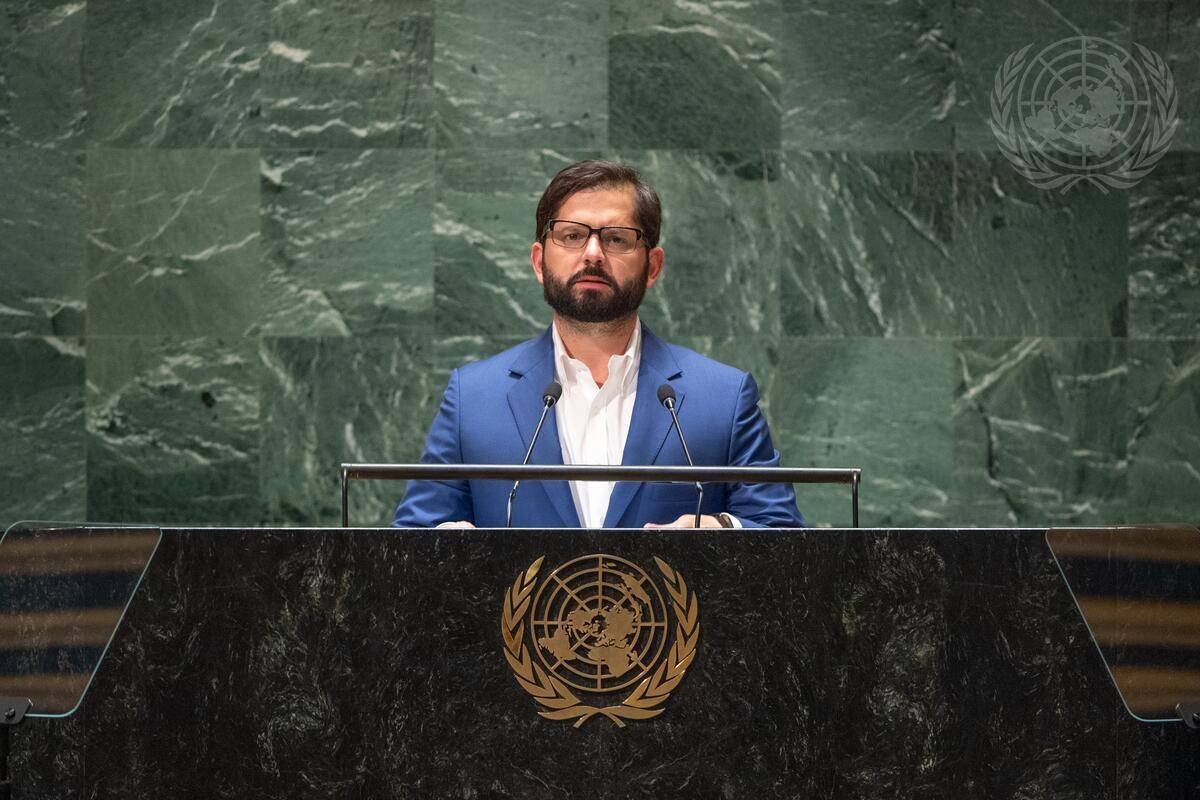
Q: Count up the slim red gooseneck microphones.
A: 0